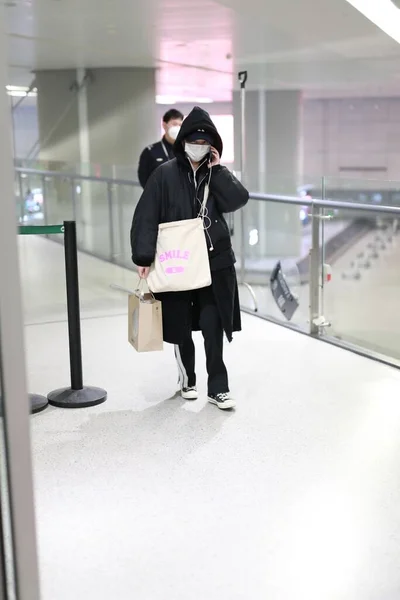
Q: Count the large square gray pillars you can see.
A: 2